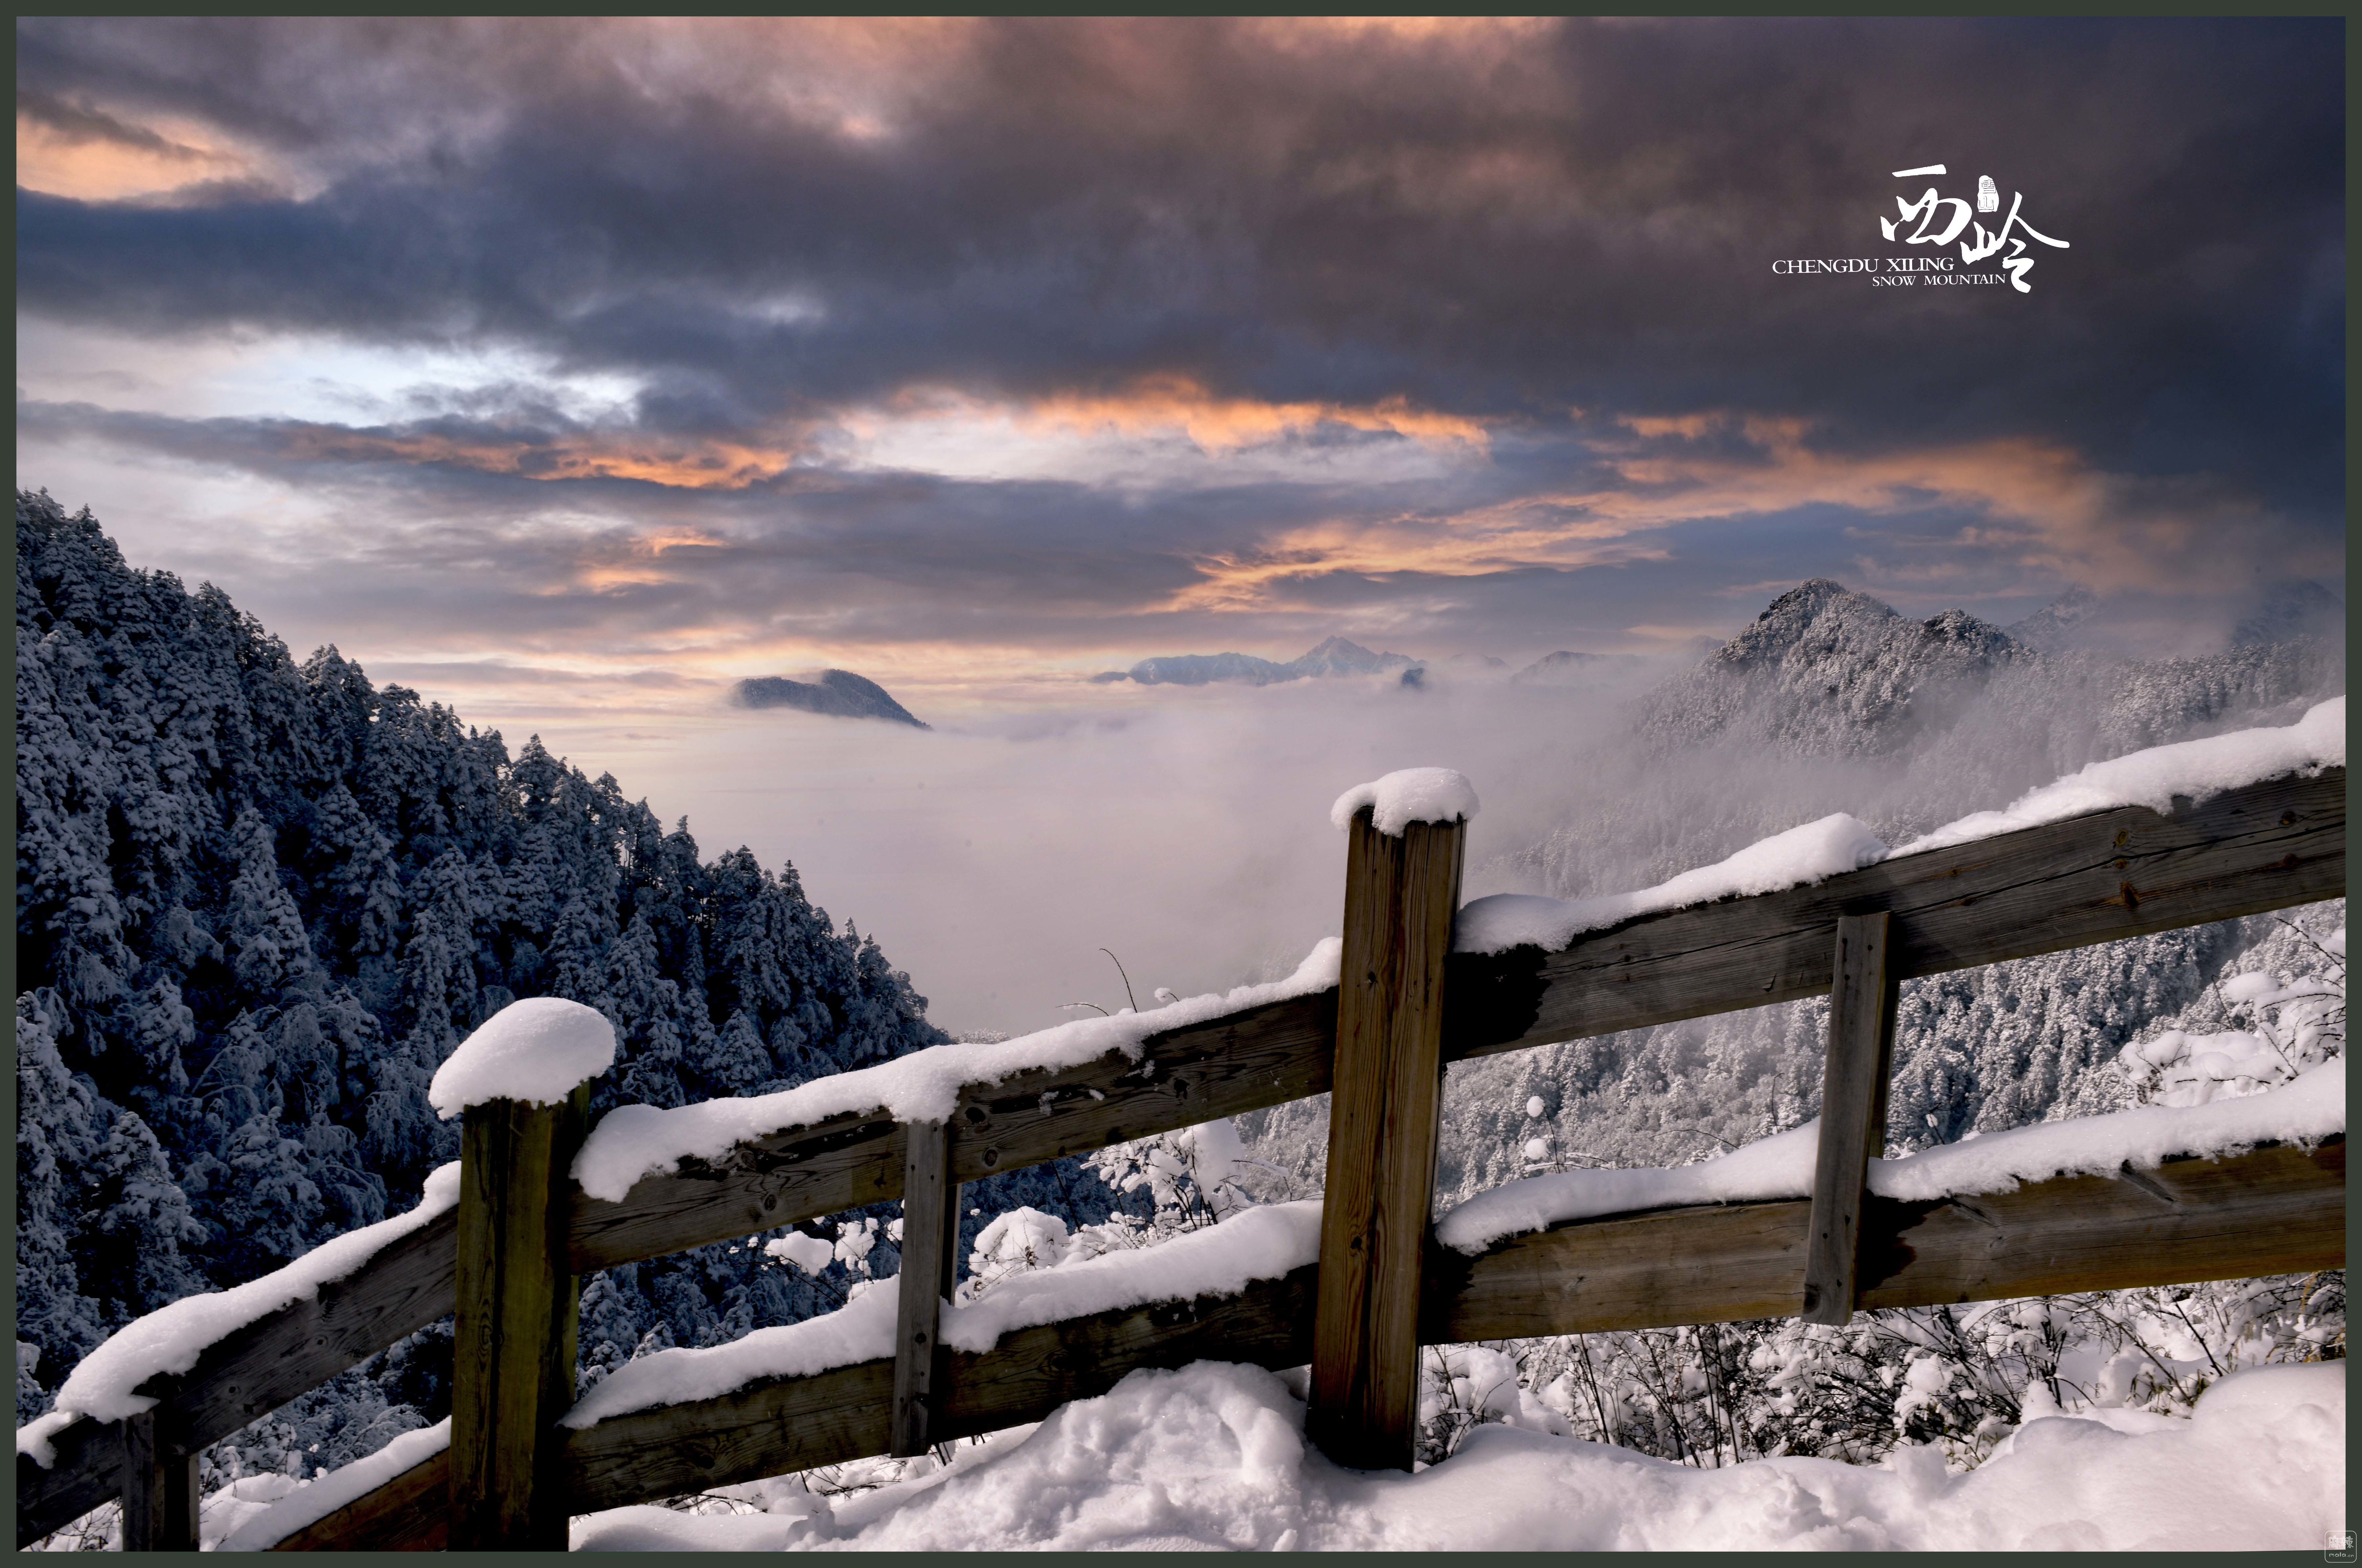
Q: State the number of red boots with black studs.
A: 0